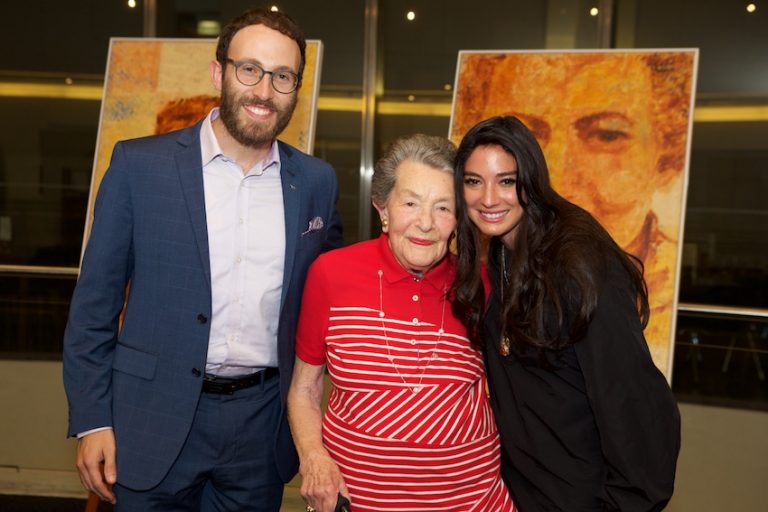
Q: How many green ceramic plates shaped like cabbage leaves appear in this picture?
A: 0